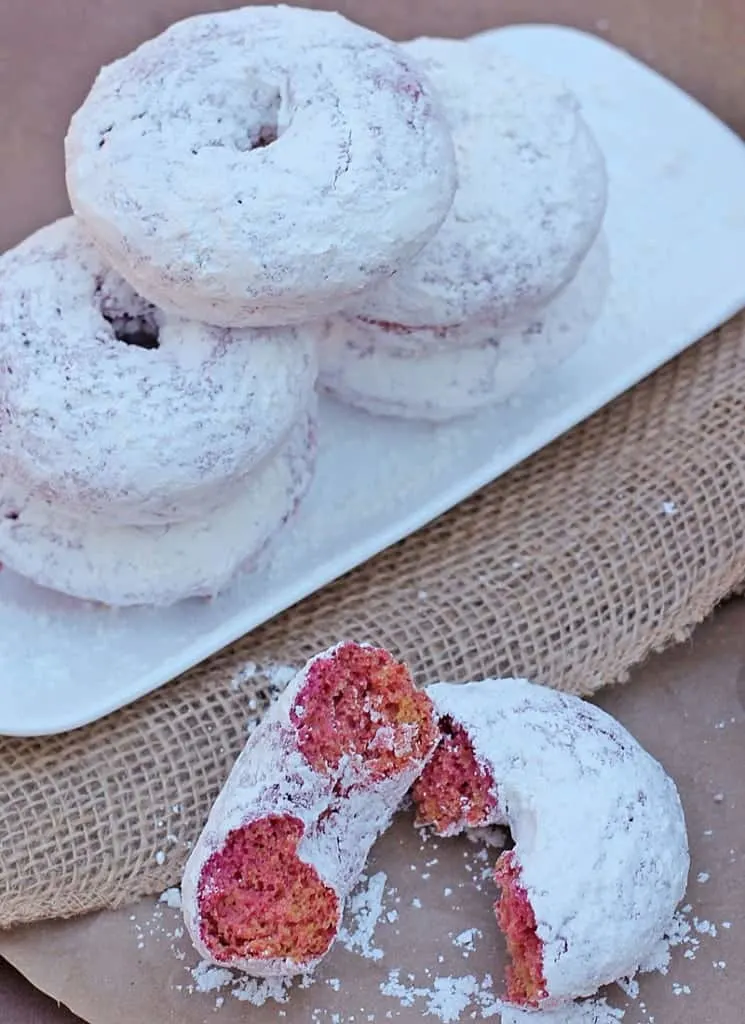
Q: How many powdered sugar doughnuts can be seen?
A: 6